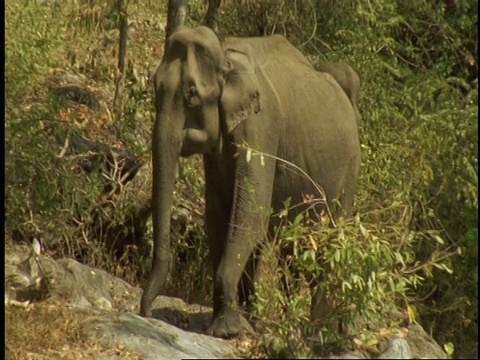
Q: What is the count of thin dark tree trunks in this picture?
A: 3